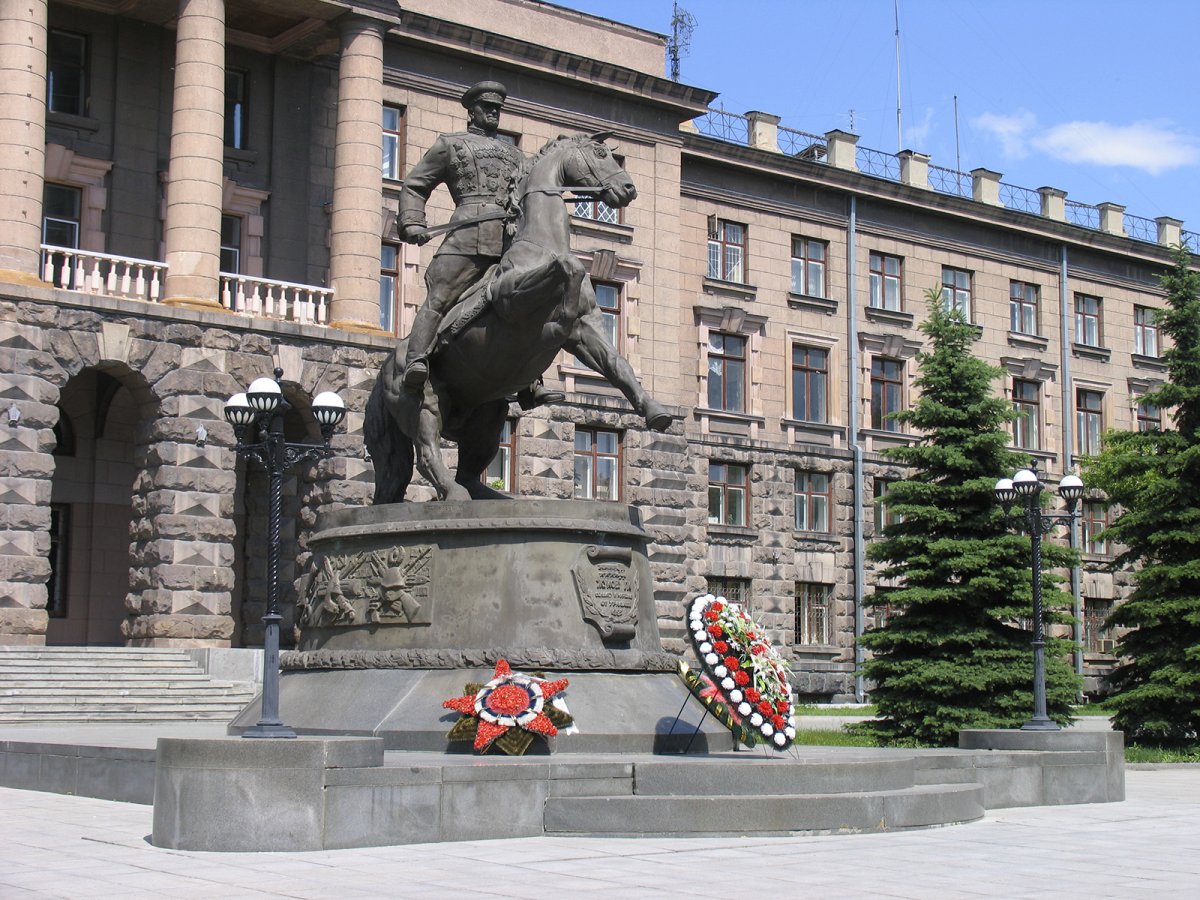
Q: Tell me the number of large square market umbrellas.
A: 0